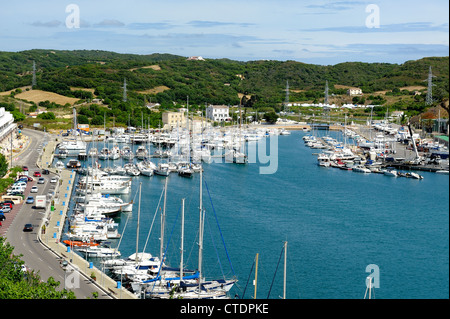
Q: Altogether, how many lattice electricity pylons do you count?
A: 5